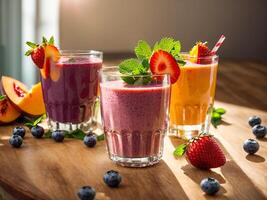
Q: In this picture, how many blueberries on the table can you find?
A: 11